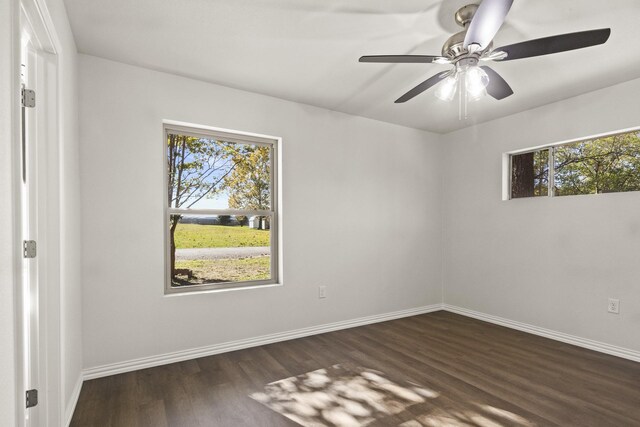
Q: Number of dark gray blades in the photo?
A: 4